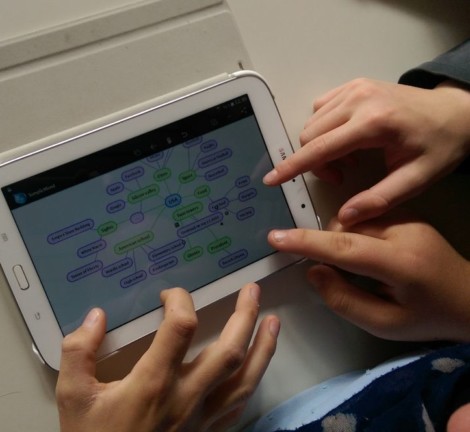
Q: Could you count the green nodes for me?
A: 9